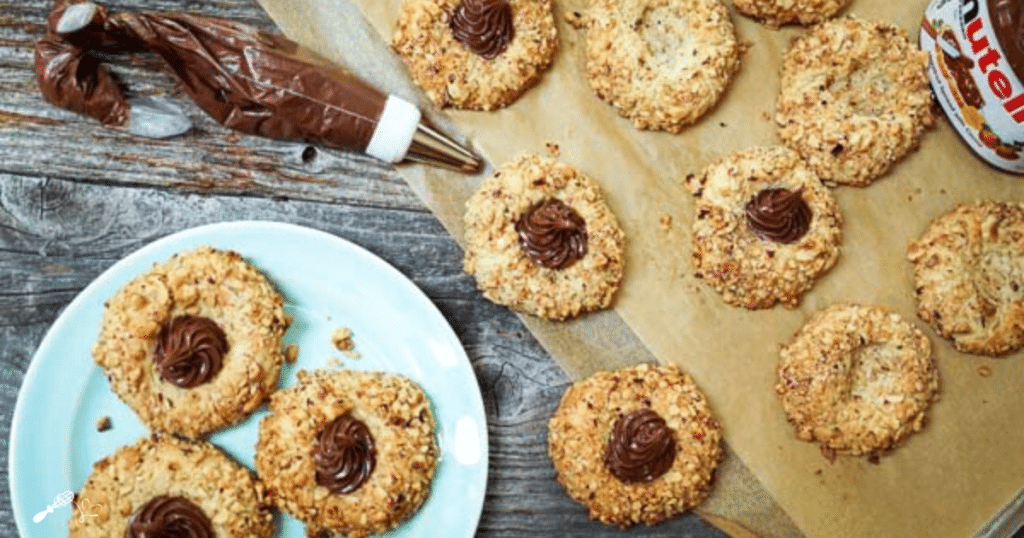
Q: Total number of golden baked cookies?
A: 12